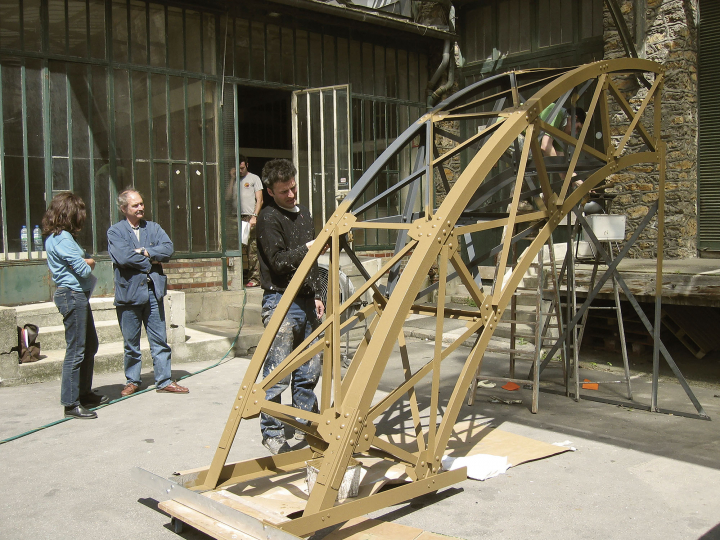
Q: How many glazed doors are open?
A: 1